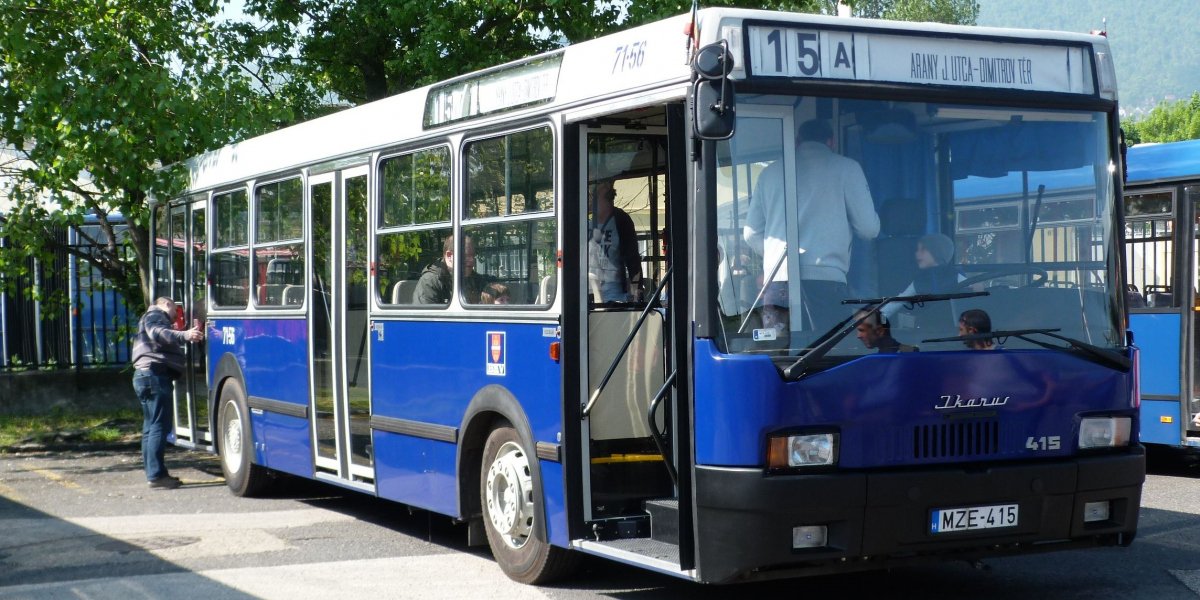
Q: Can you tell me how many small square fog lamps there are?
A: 2